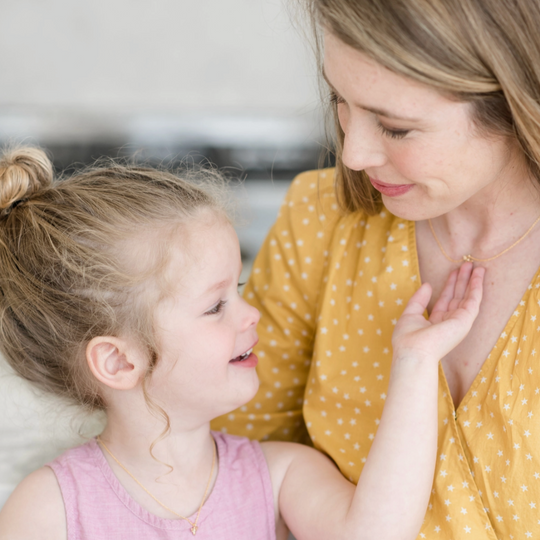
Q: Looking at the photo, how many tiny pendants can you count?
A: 2